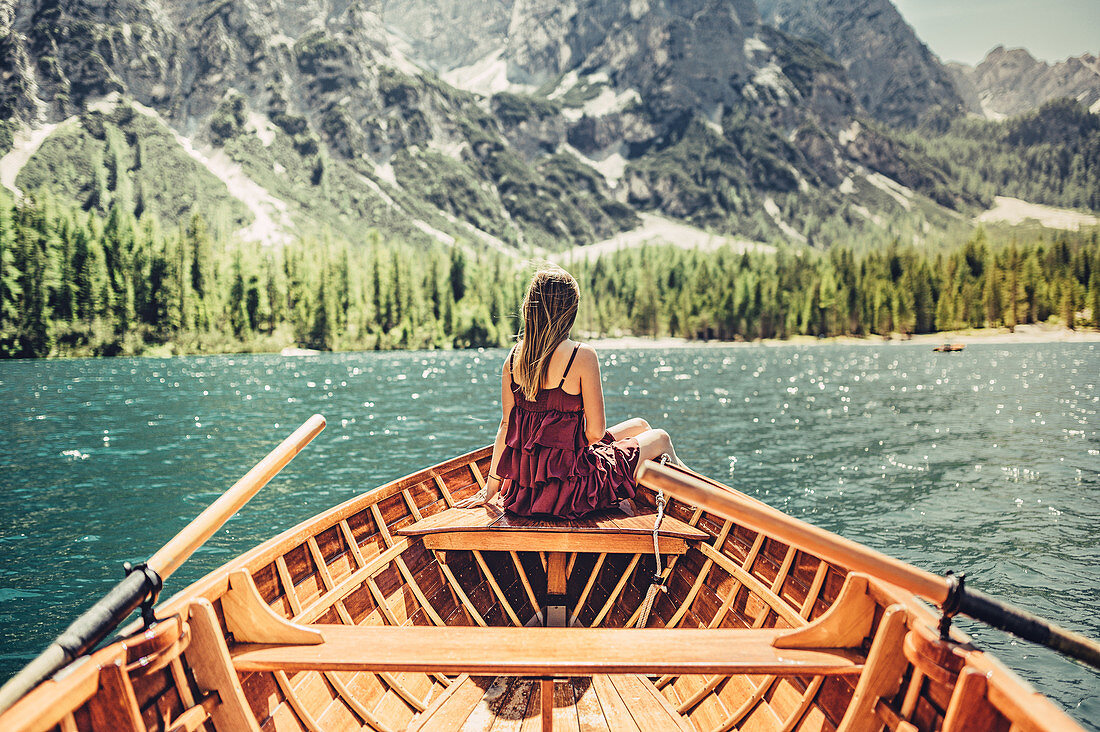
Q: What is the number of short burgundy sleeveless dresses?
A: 1